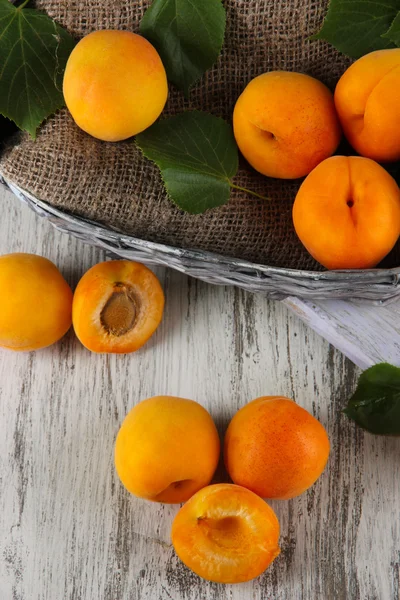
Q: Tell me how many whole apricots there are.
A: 7